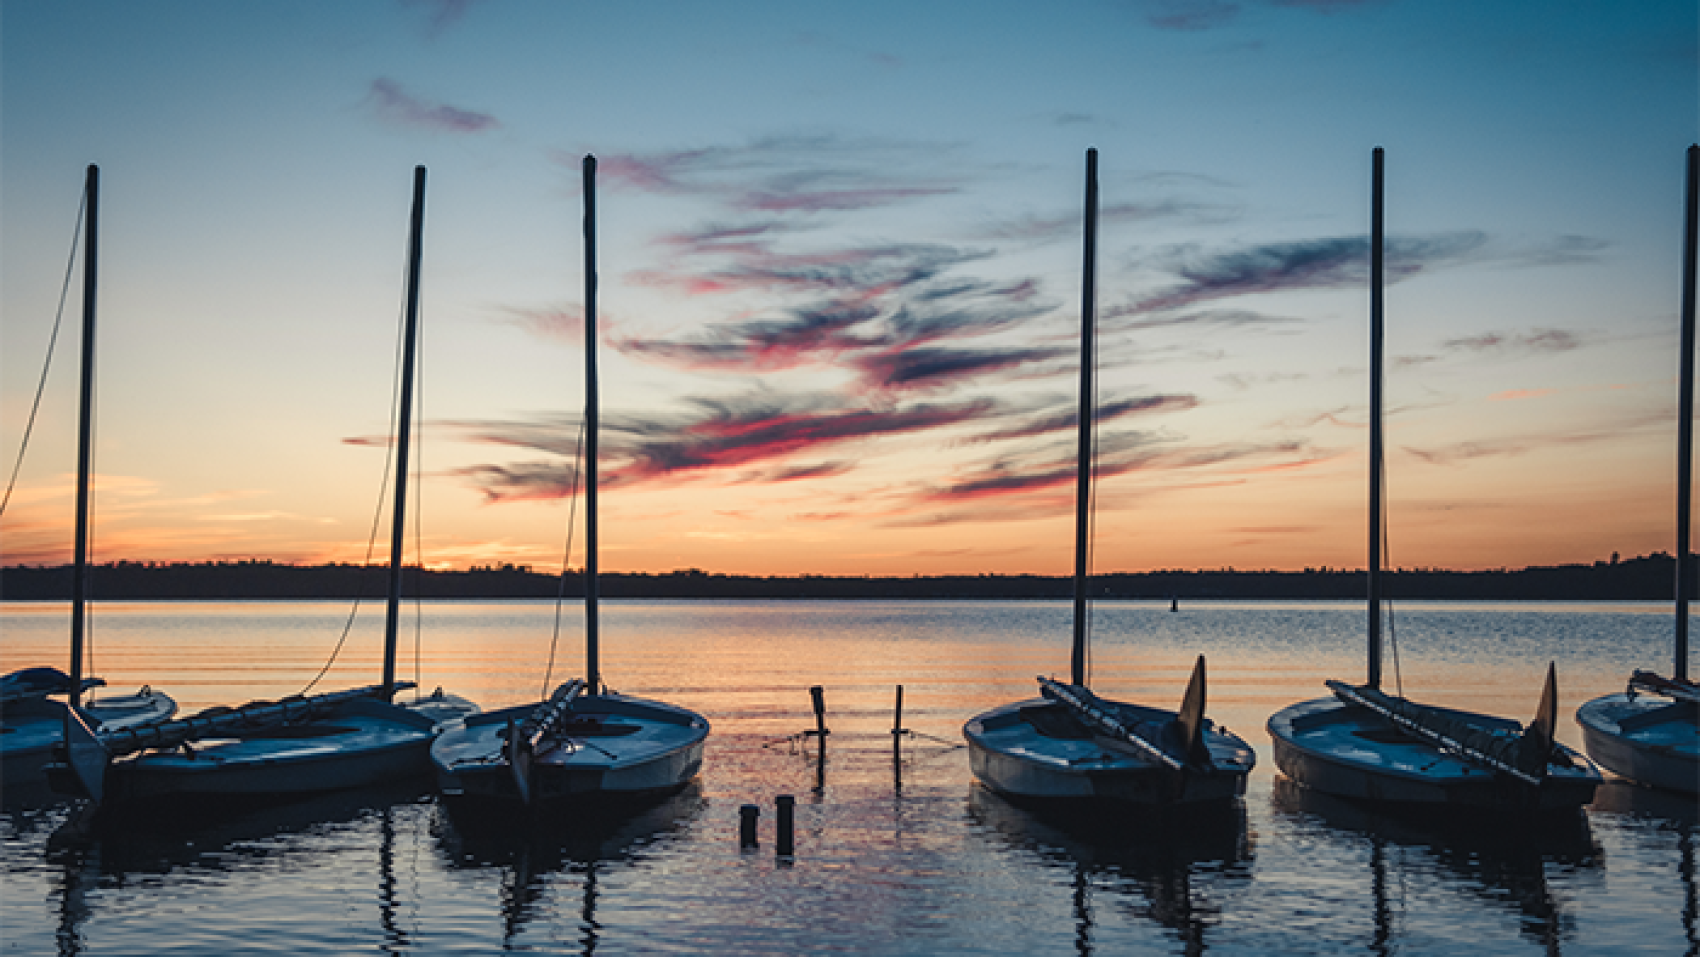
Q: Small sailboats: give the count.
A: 6